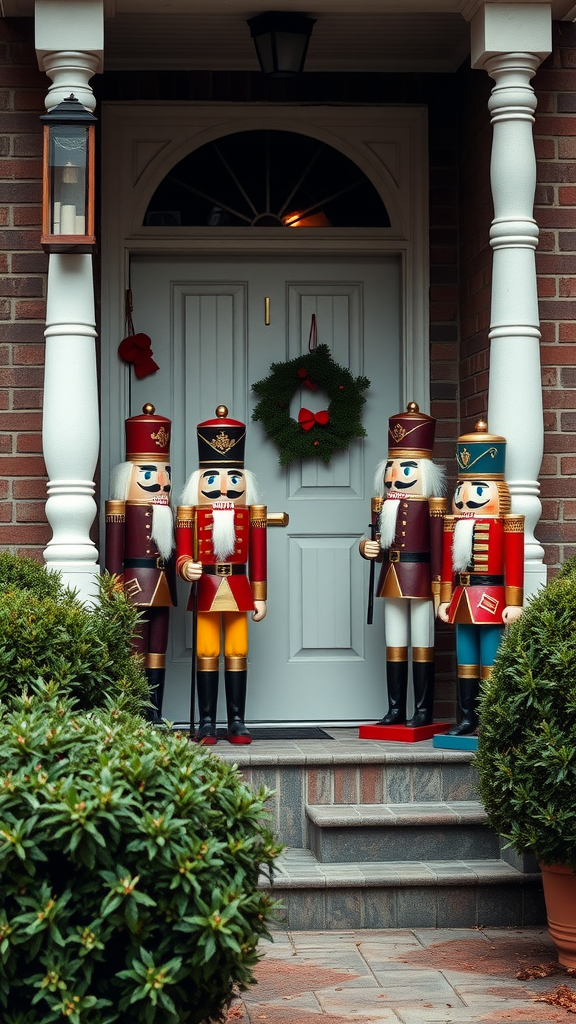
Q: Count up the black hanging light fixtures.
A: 1